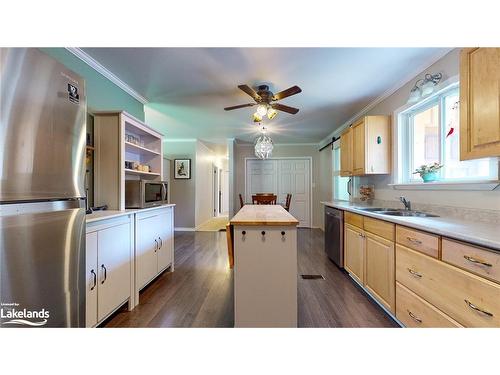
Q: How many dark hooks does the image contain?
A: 3